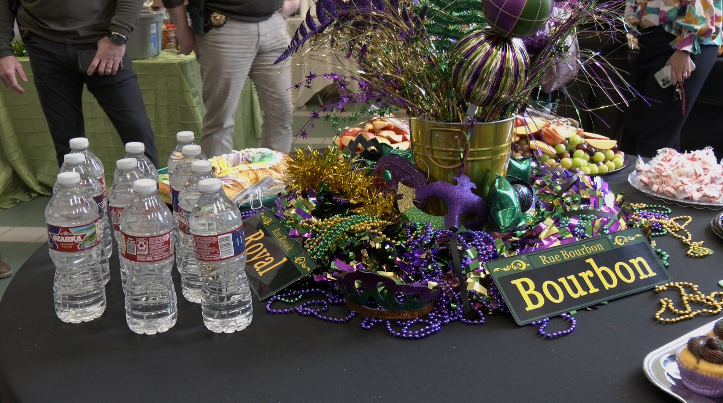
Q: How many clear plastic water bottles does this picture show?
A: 10